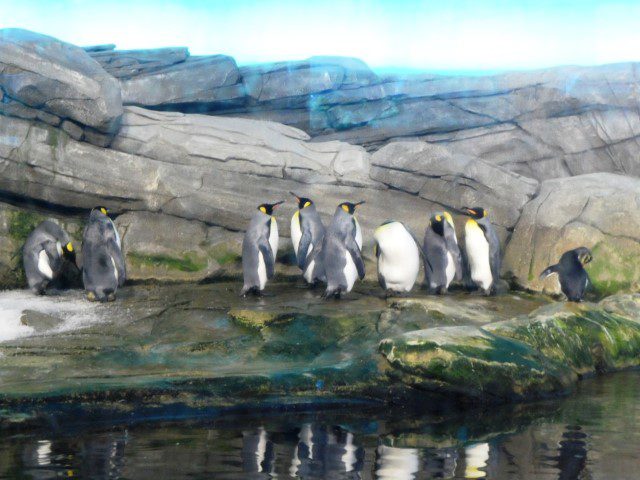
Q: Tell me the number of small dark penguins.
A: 1